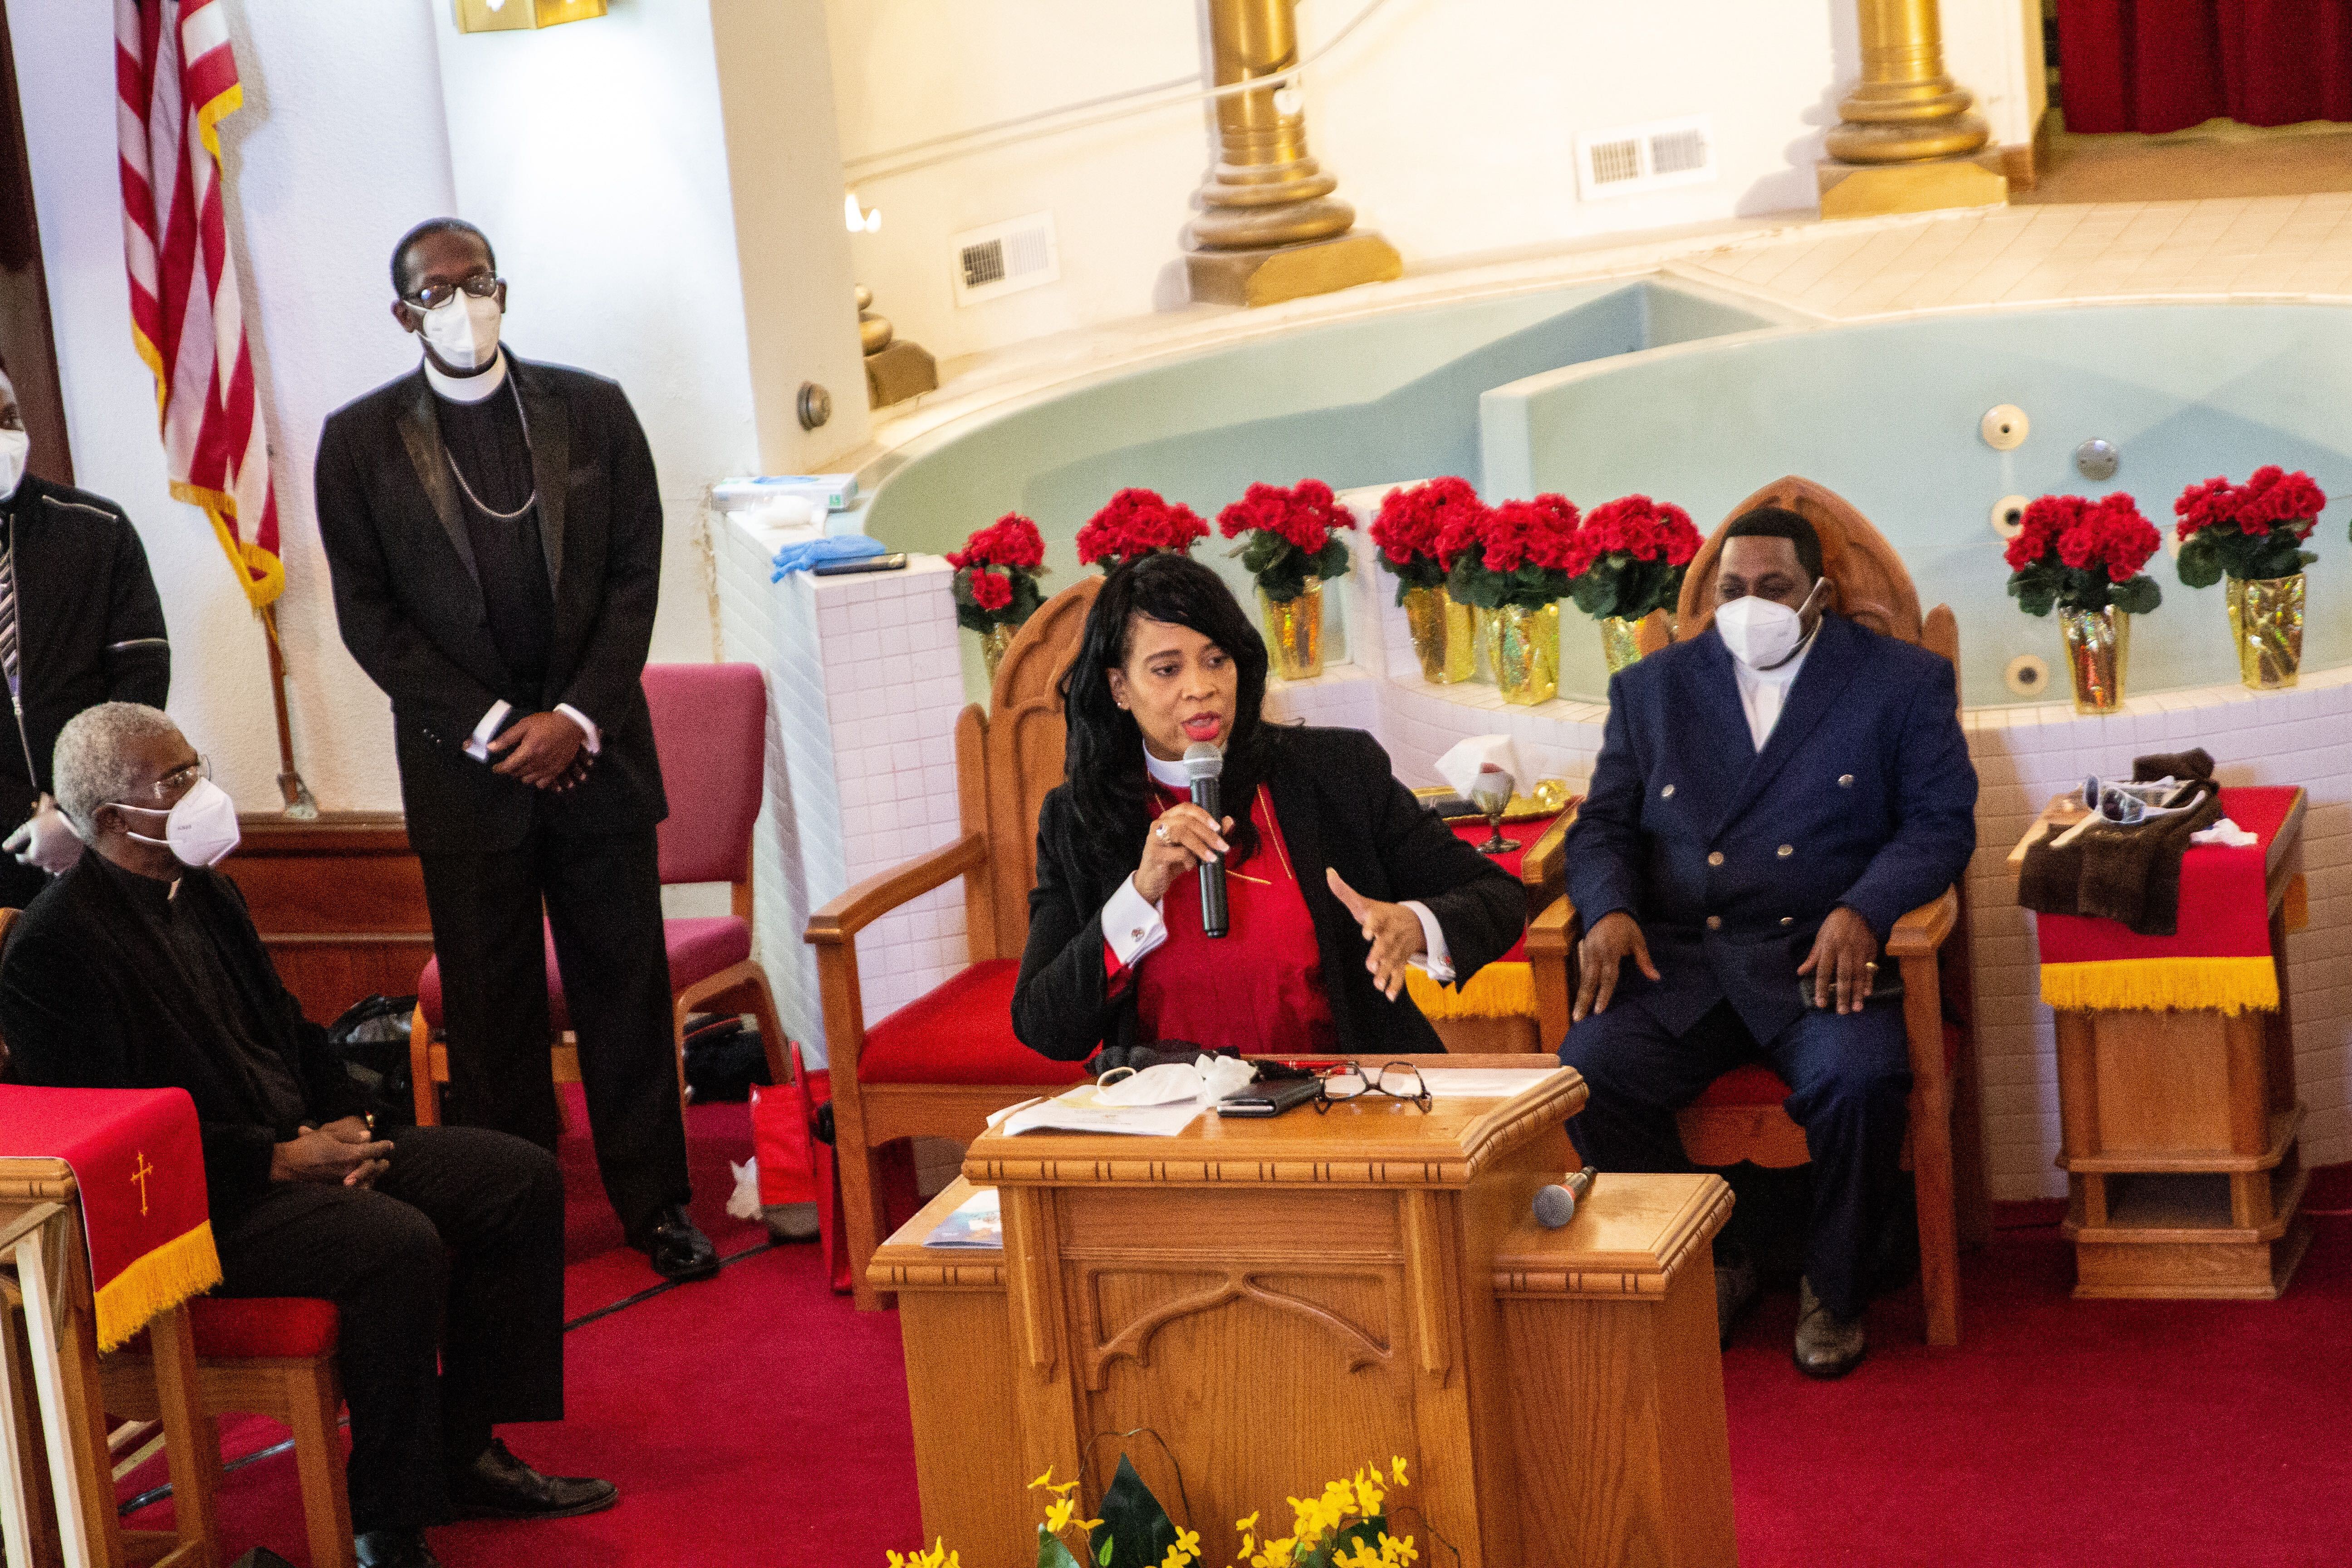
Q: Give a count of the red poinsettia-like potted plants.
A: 8